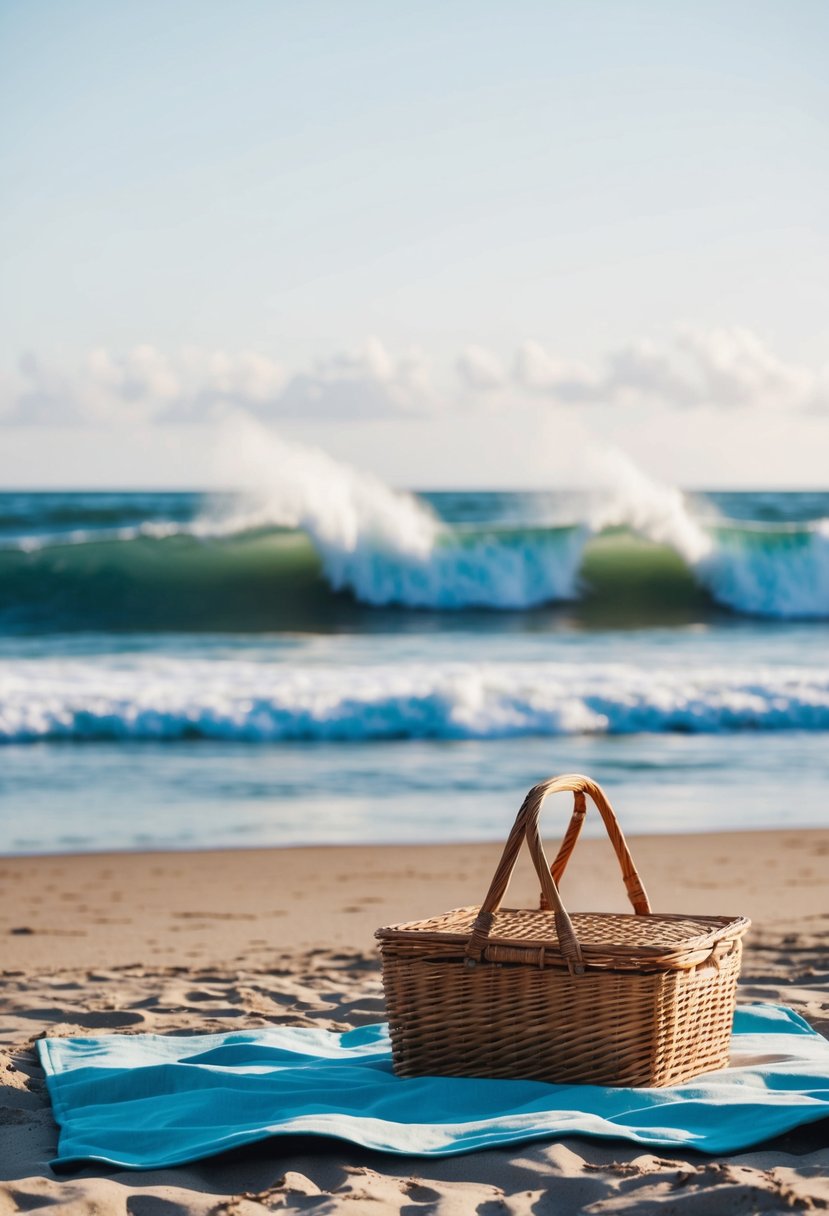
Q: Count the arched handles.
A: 2